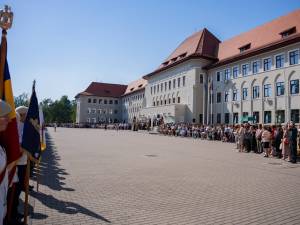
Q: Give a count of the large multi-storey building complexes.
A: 1